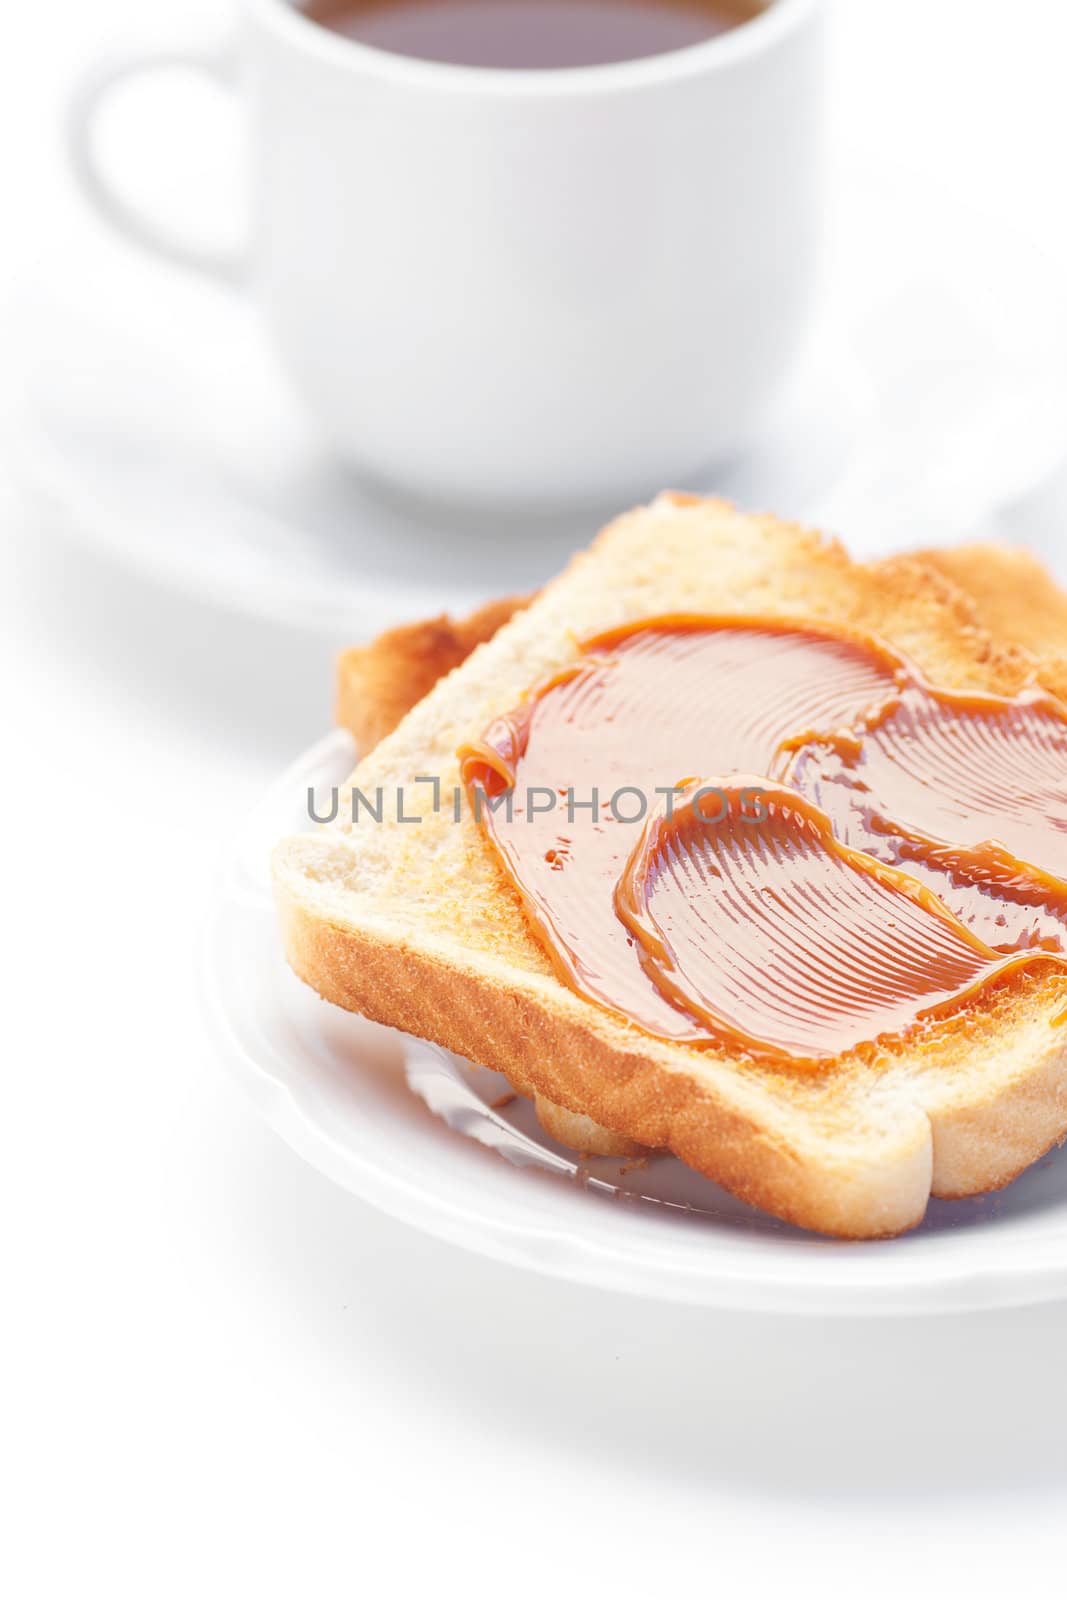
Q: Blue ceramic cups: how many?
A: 0